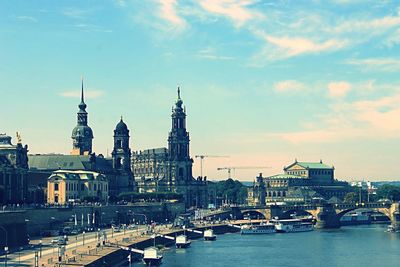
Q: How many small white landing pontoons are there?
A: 3